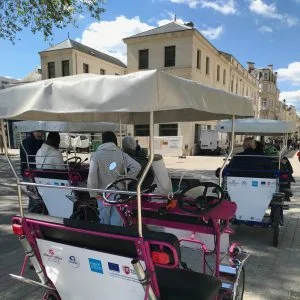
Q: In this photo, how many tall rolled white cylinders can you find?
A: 1